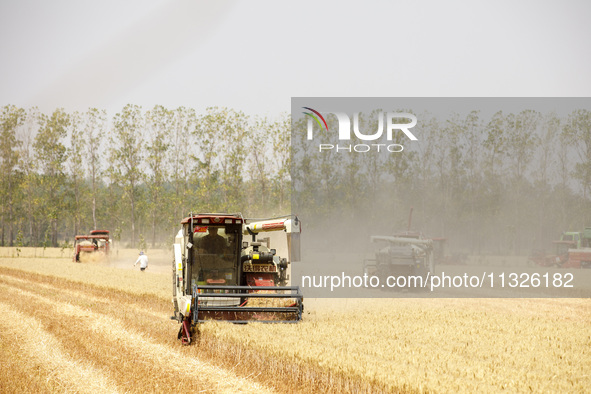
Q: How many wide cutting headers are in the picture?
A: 1